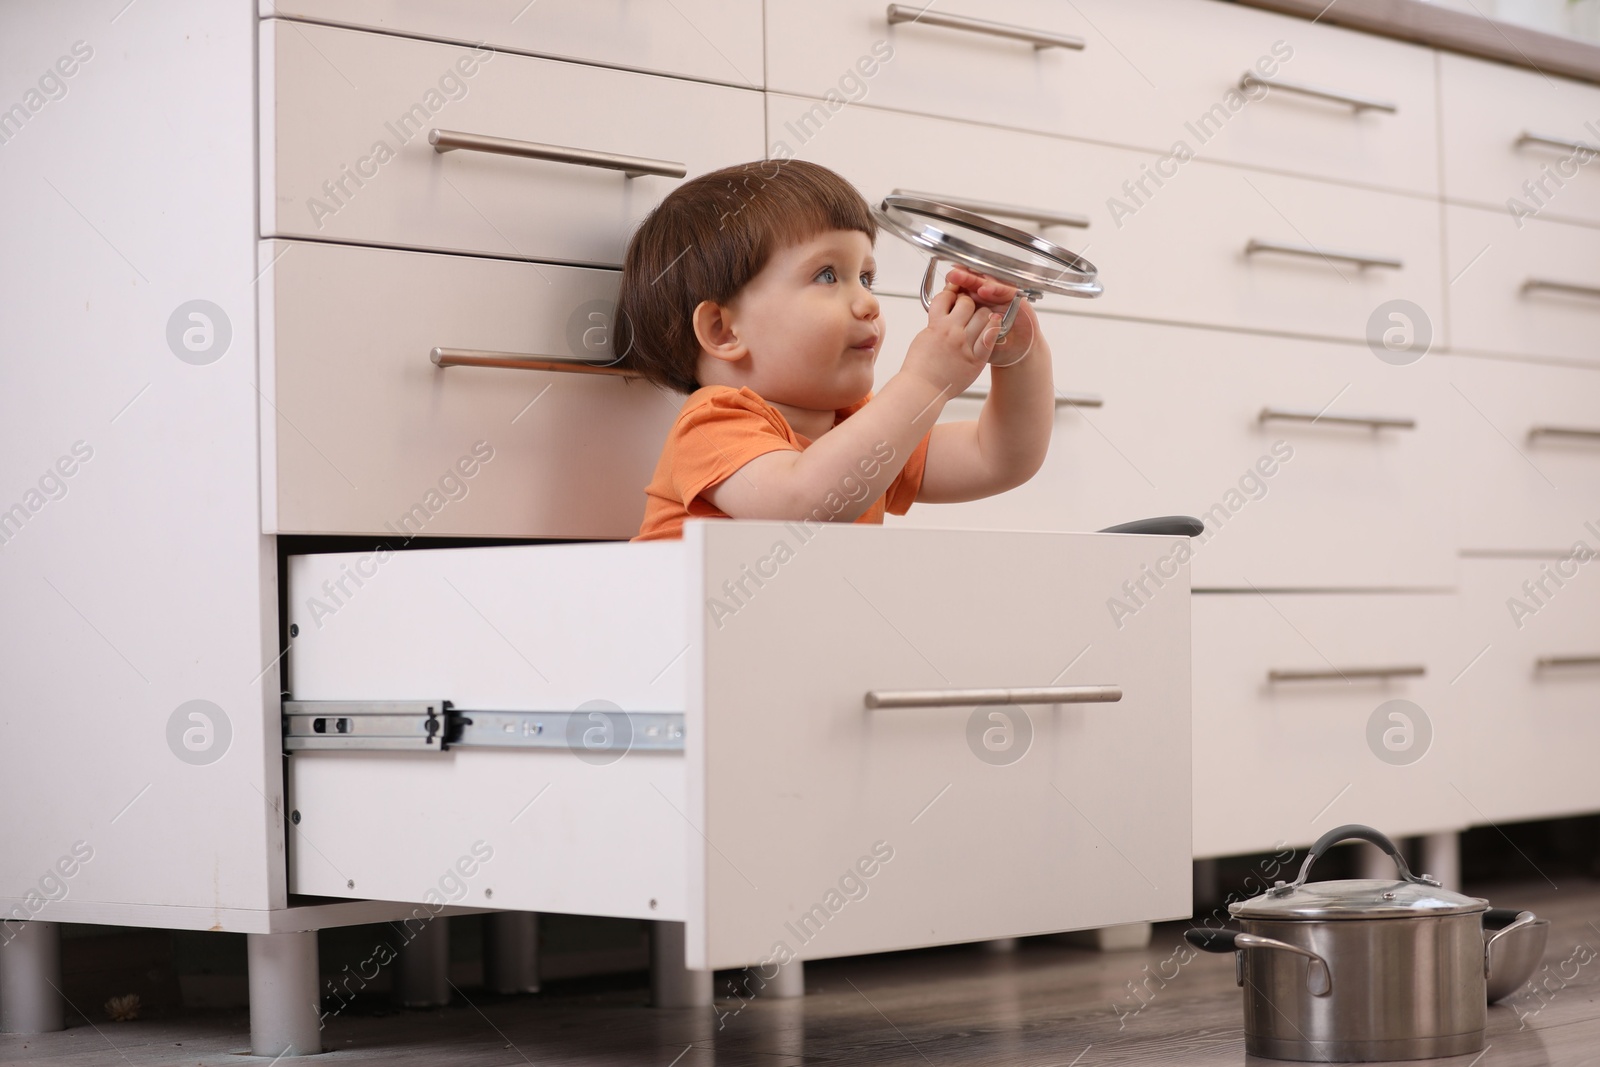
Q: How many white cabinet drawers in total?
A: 12